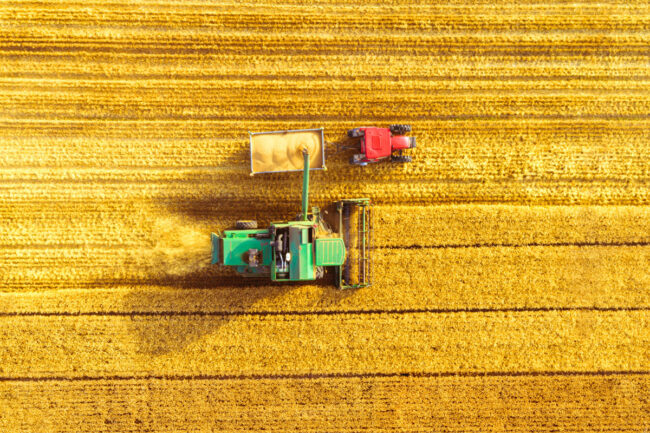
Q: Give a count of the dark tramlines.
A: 3